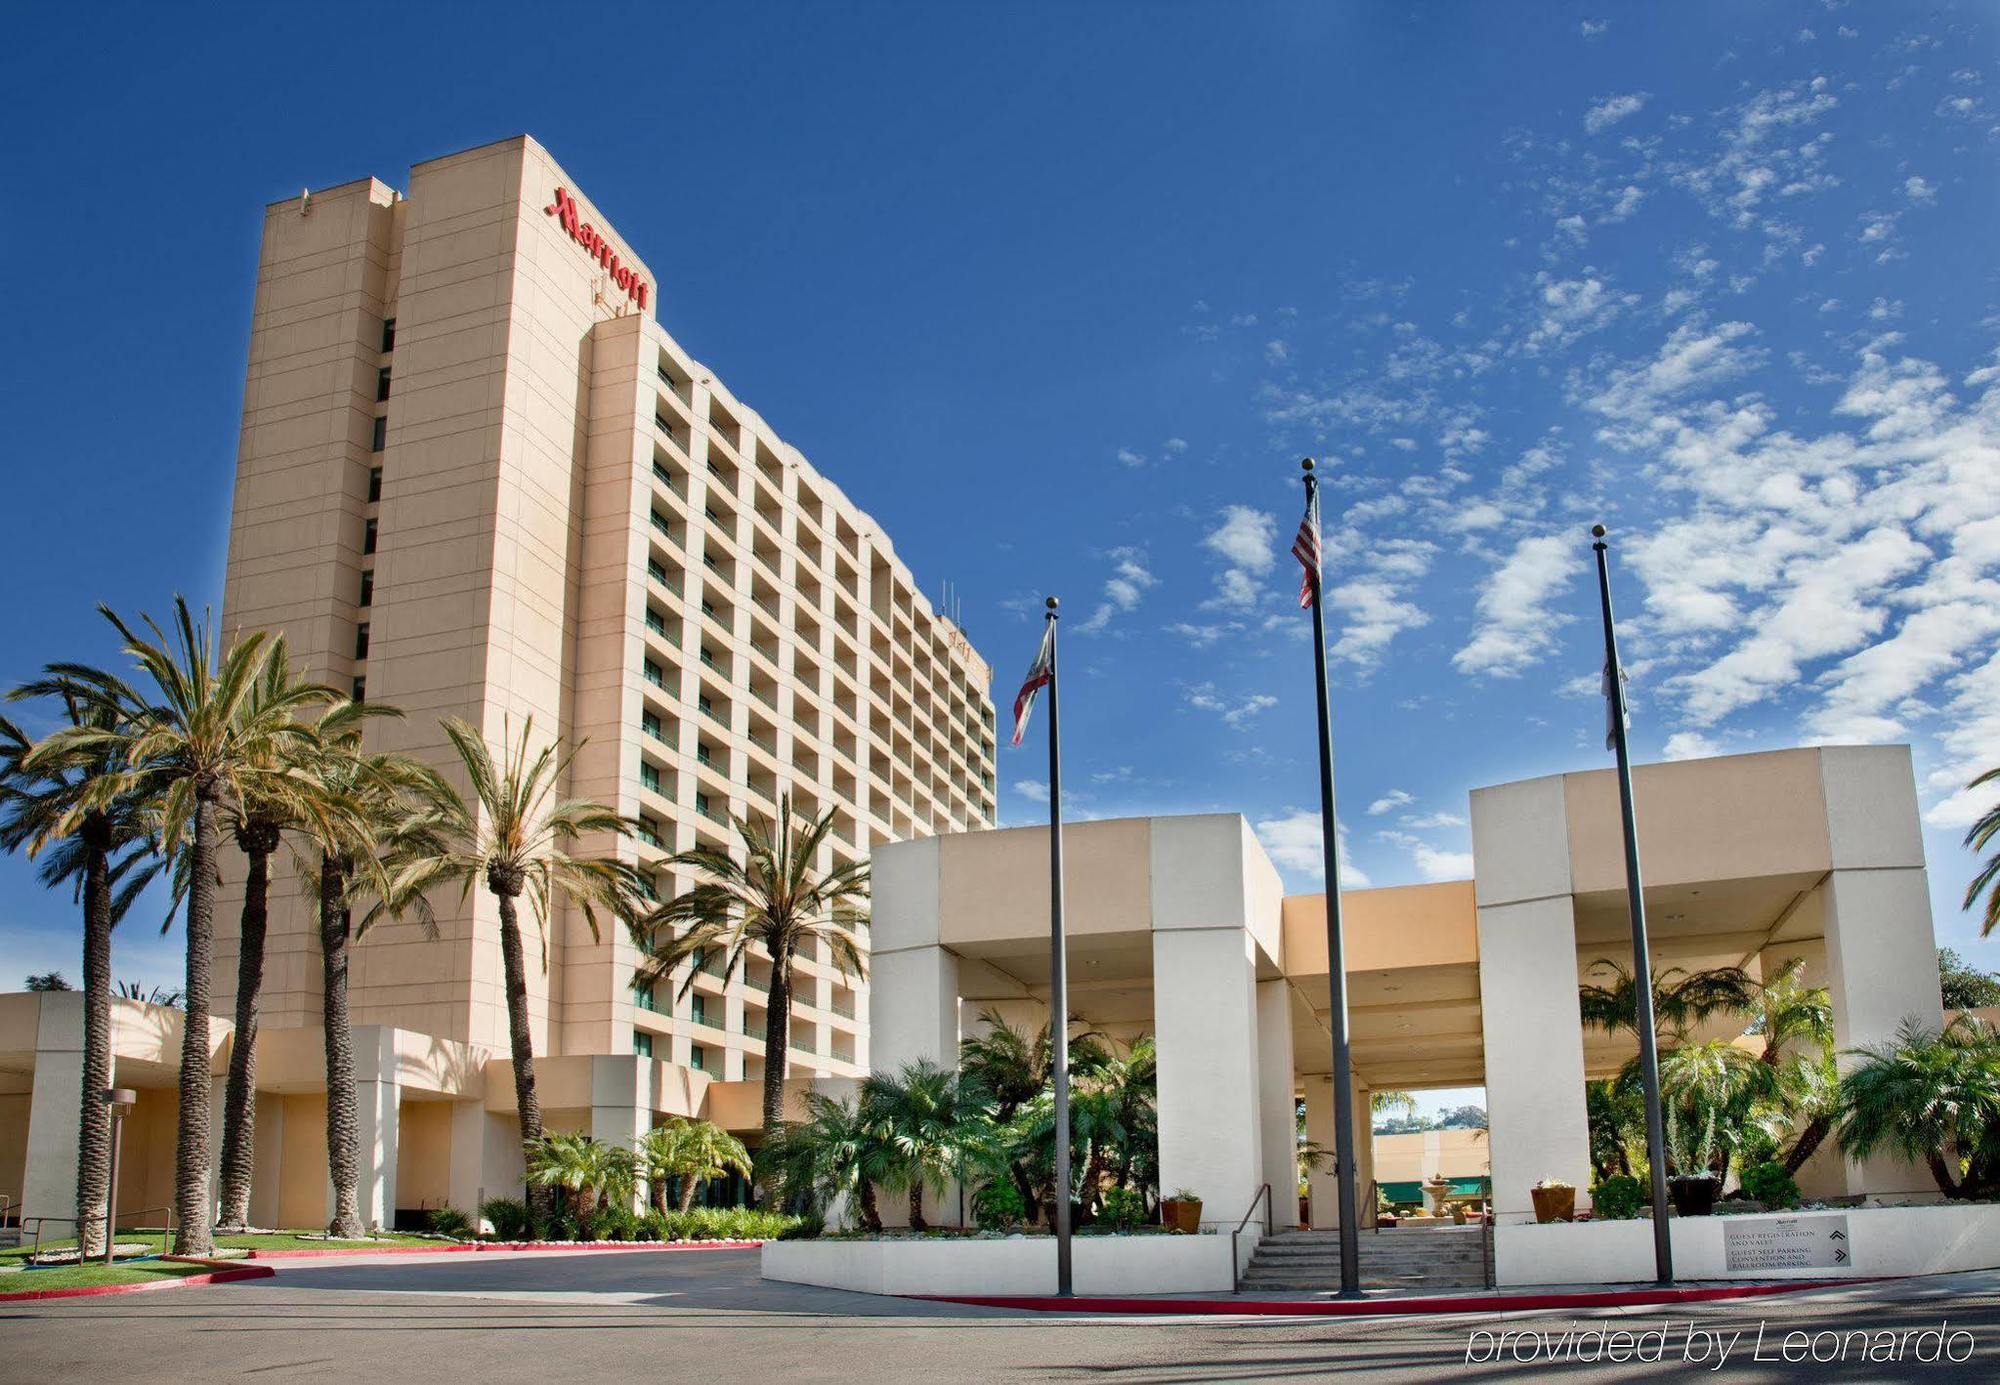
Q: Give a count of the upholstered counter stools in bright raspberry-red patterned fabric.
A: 0